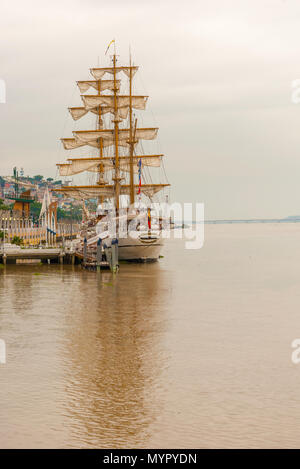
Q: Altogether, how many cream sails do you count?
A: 10